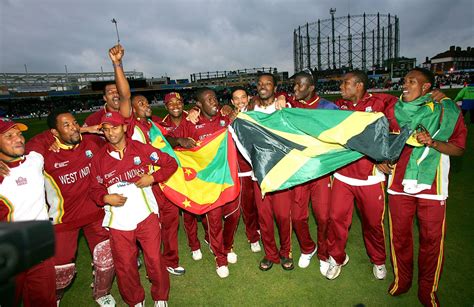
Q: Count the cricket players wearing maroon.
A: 12